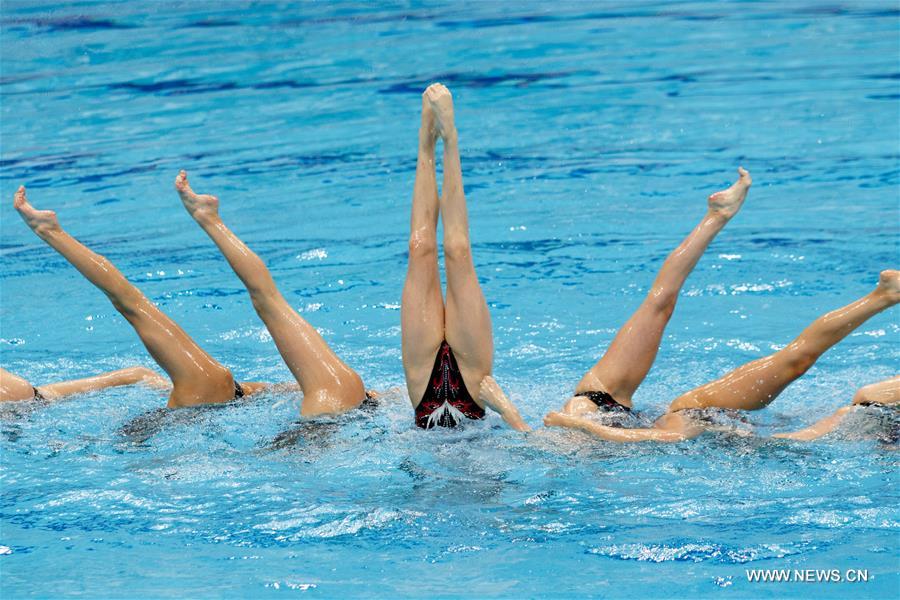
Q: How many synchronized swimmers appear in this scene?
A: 7